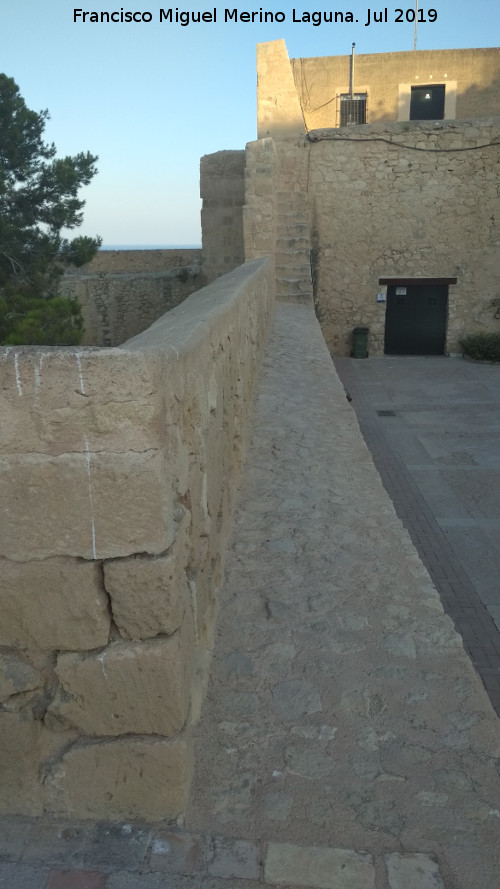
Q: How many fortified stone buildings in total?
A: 1